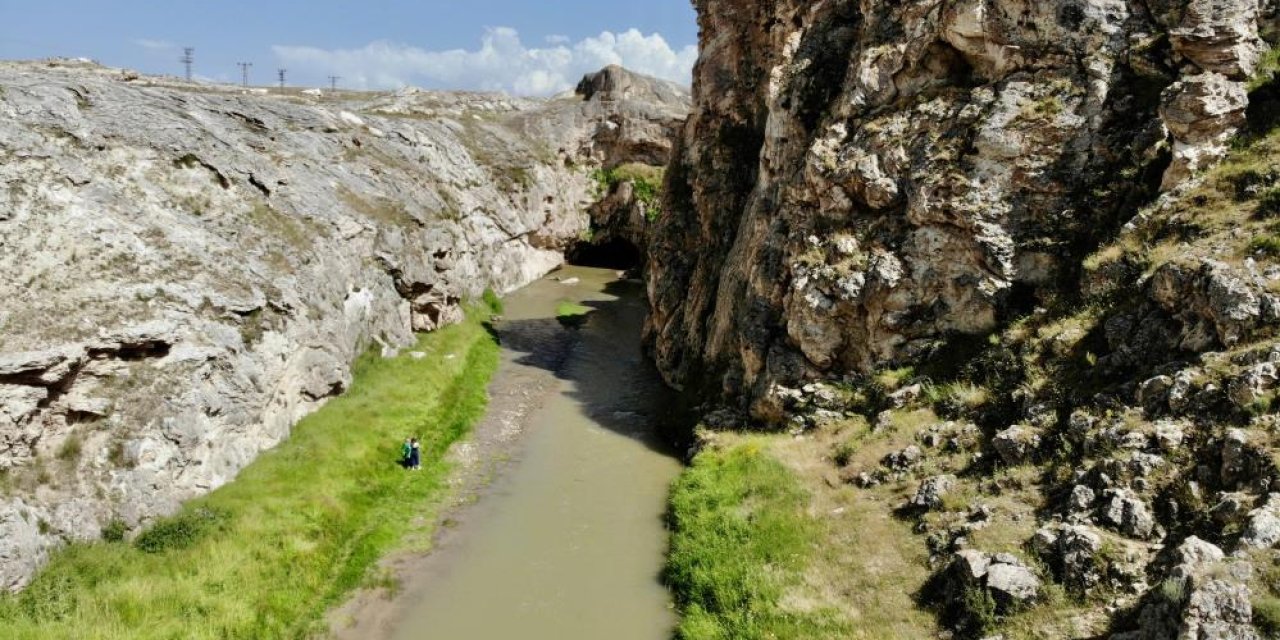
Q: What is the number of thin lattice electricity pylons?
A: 4